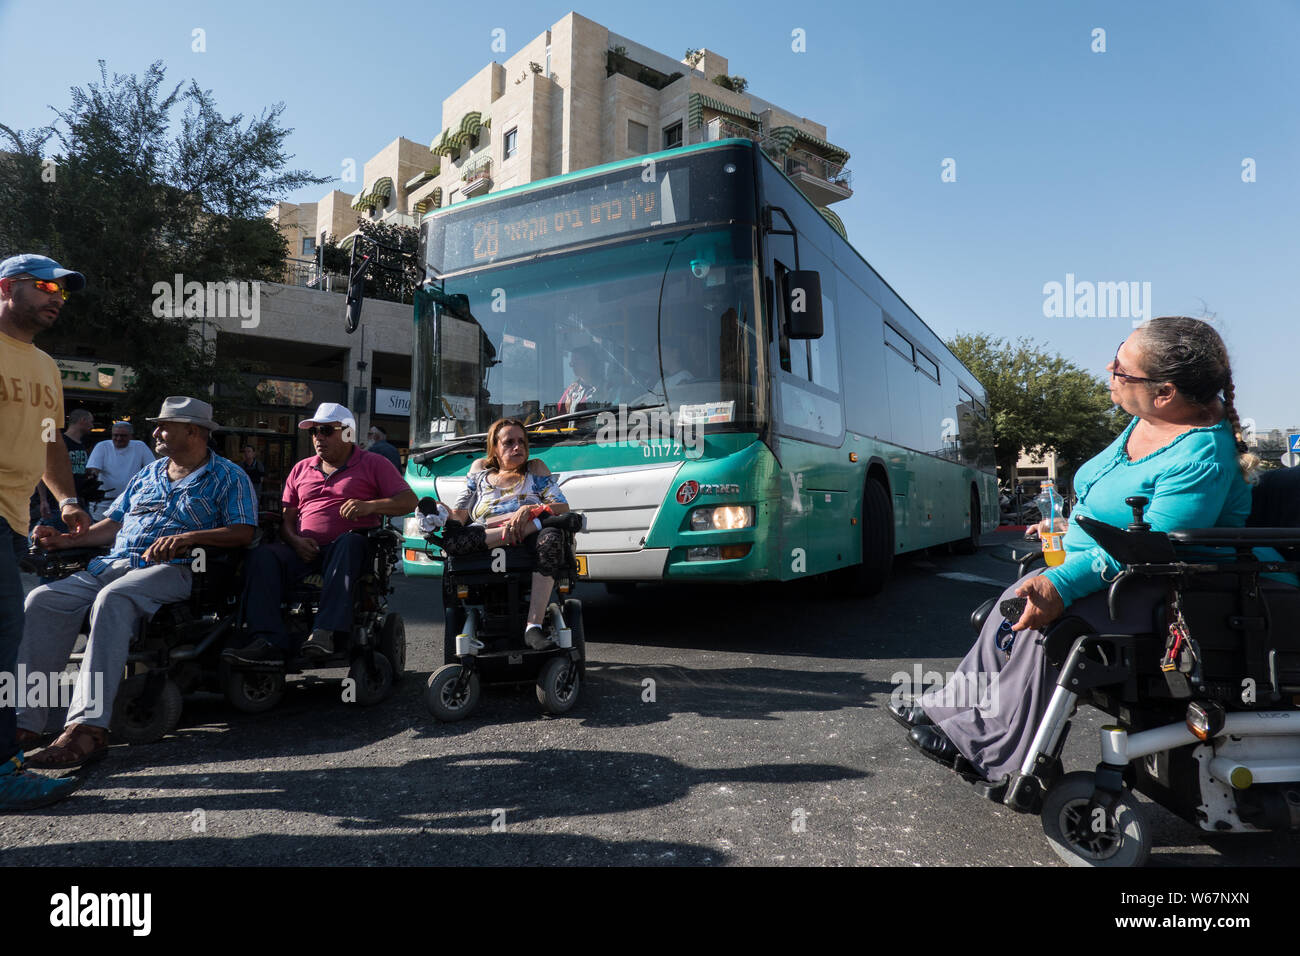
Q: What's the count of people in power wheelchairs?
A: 4